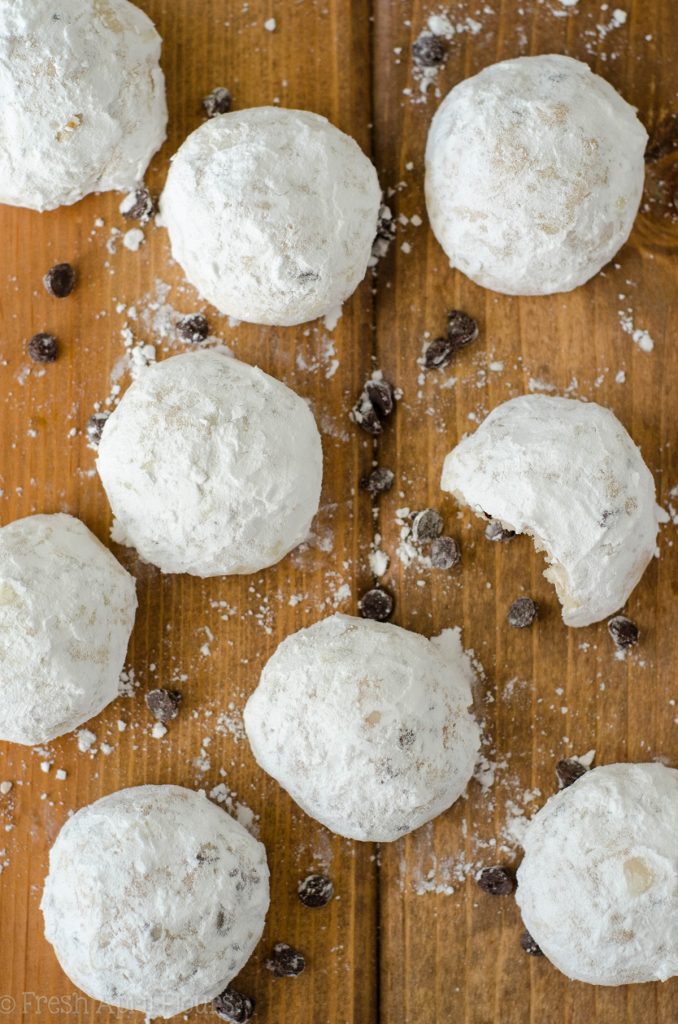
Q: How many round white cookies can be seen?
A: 9